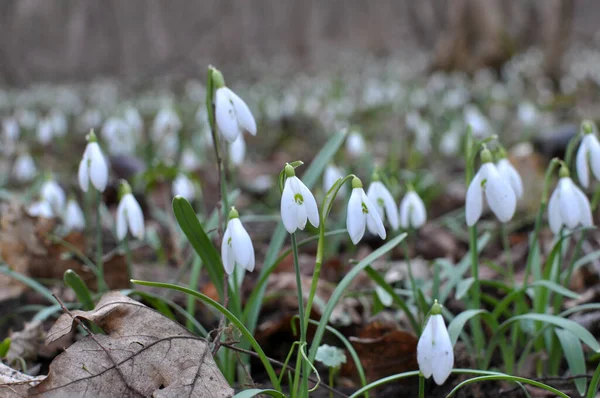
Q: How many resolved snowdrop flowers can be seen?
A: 13